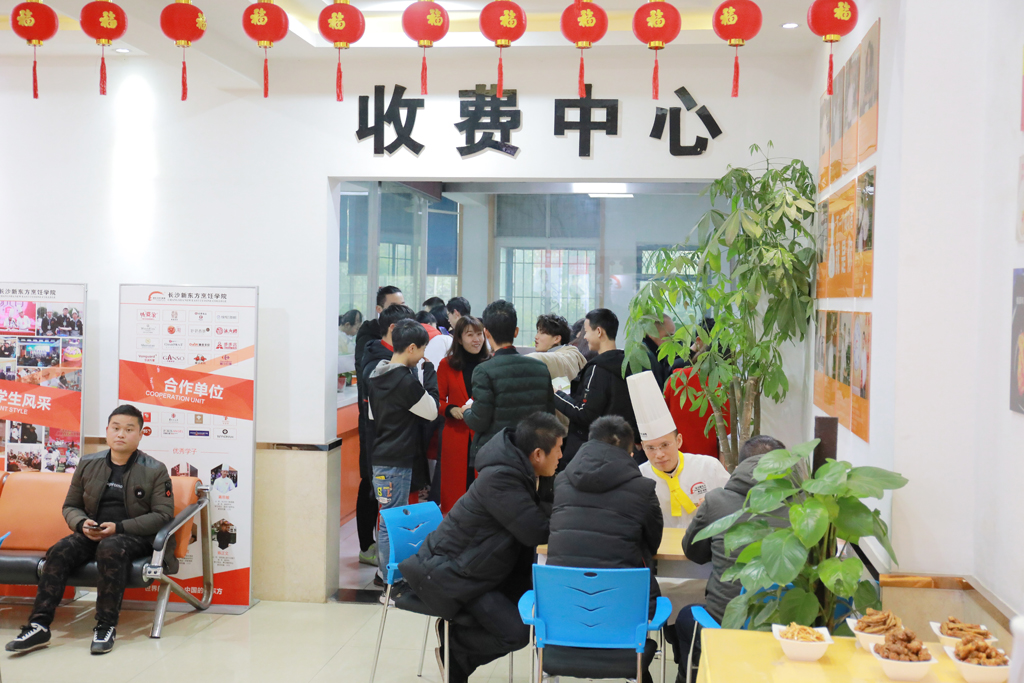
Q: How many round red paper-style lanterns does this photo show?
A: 11